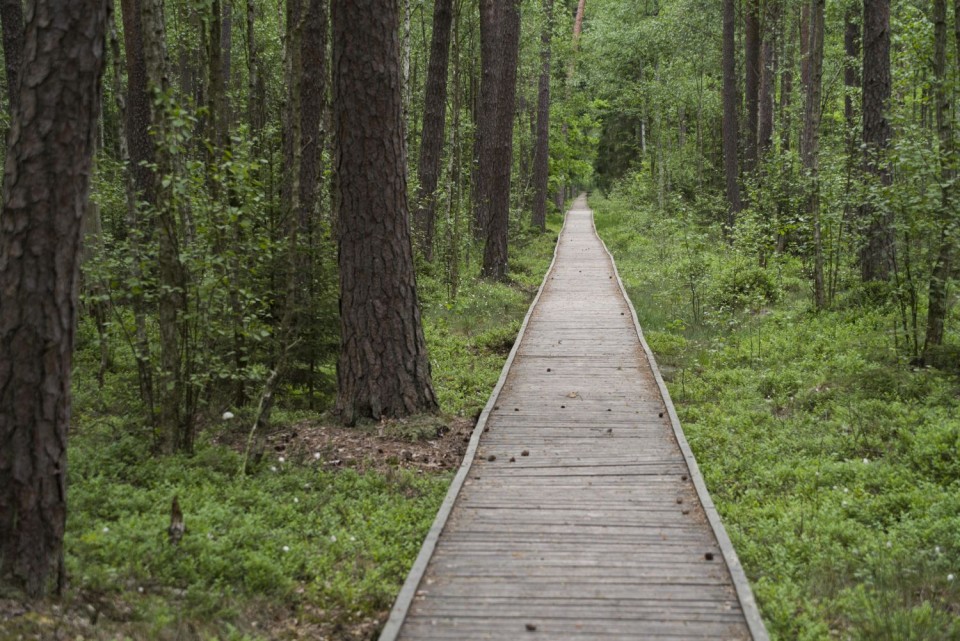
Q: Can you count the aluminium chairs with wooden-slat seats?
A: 0